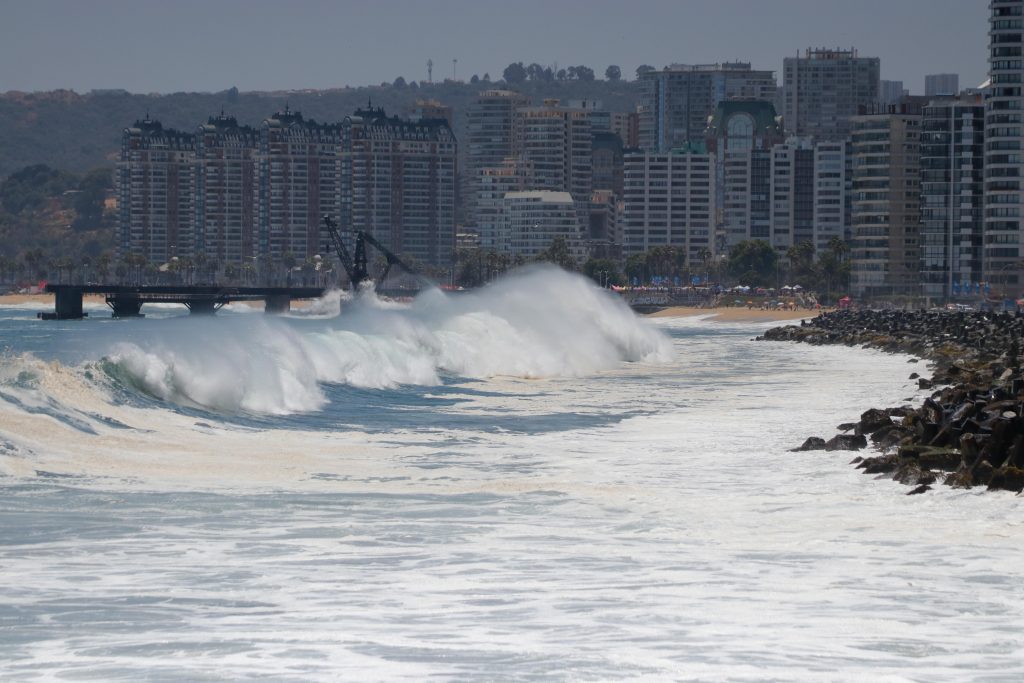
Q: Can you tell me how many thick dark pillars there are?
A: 4